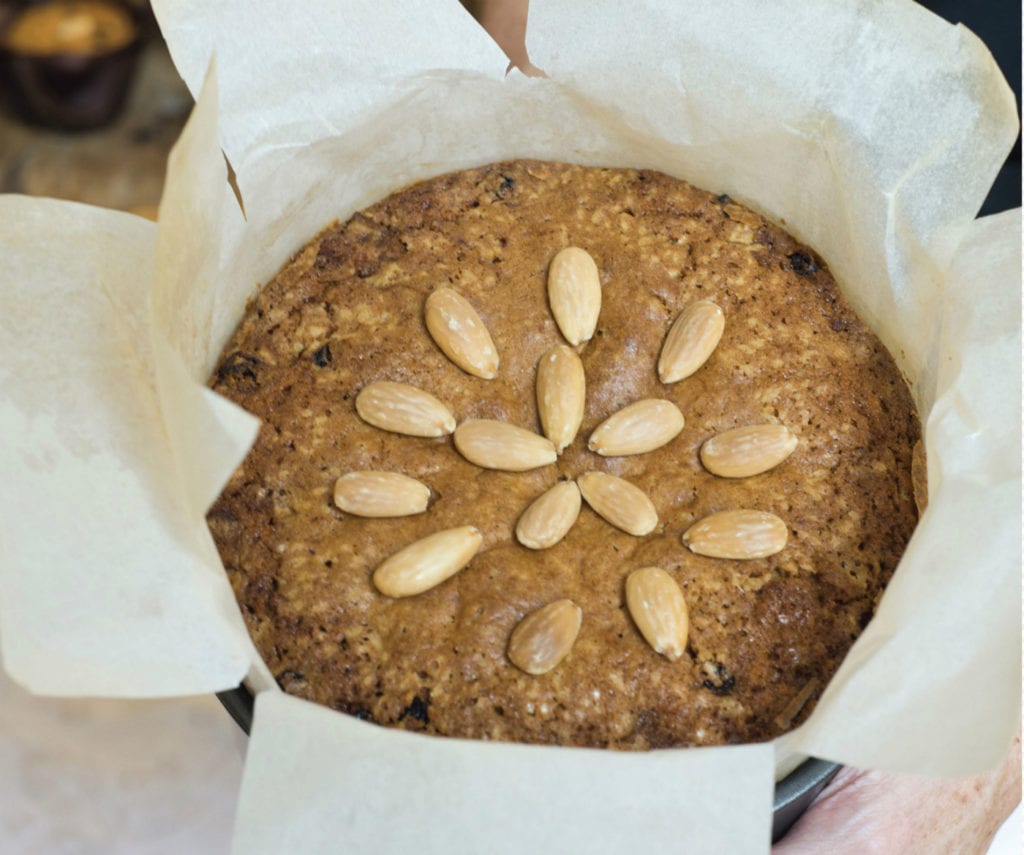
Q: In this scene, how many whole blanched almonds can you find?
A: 15